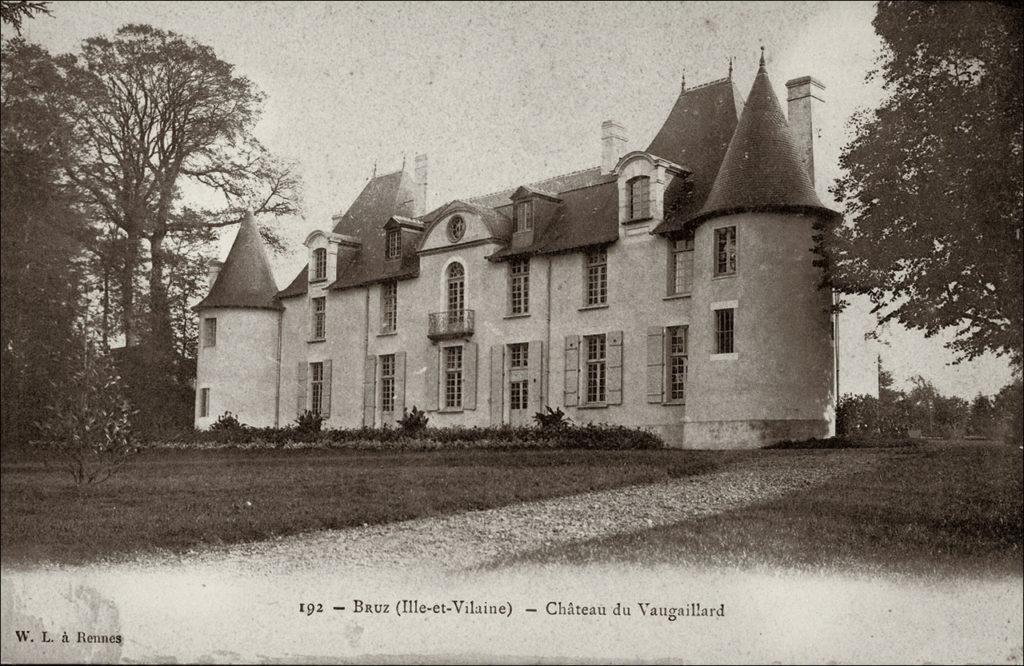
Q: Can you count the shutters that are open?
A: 11